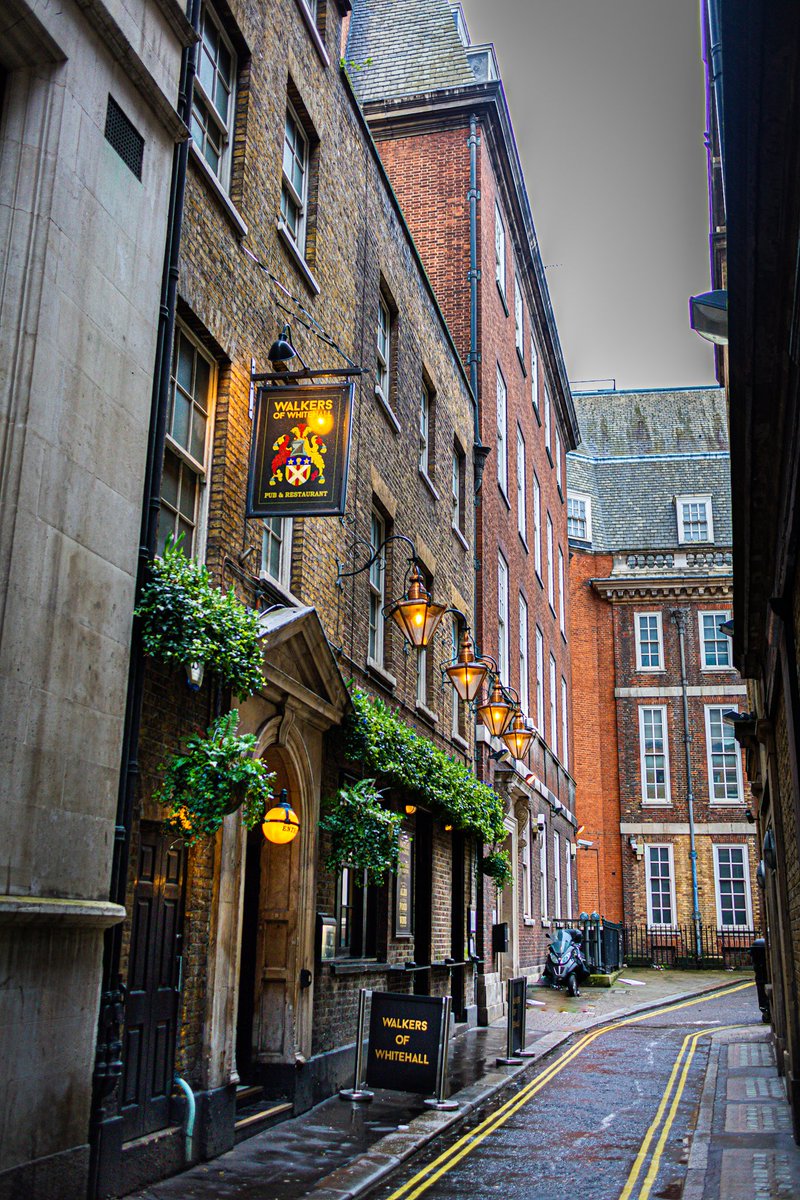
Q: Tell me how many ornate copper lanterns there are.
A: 4